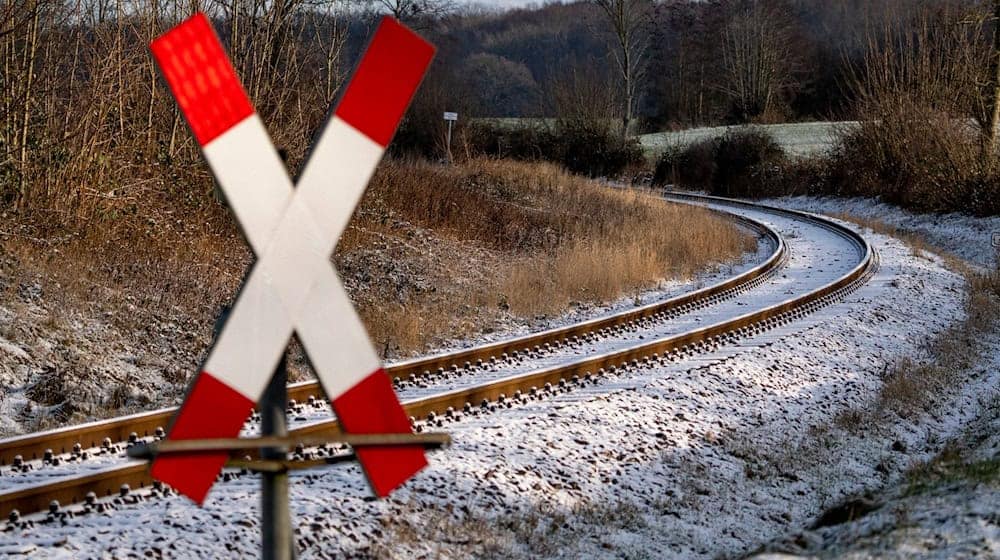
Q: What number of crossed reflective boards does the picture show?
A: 2